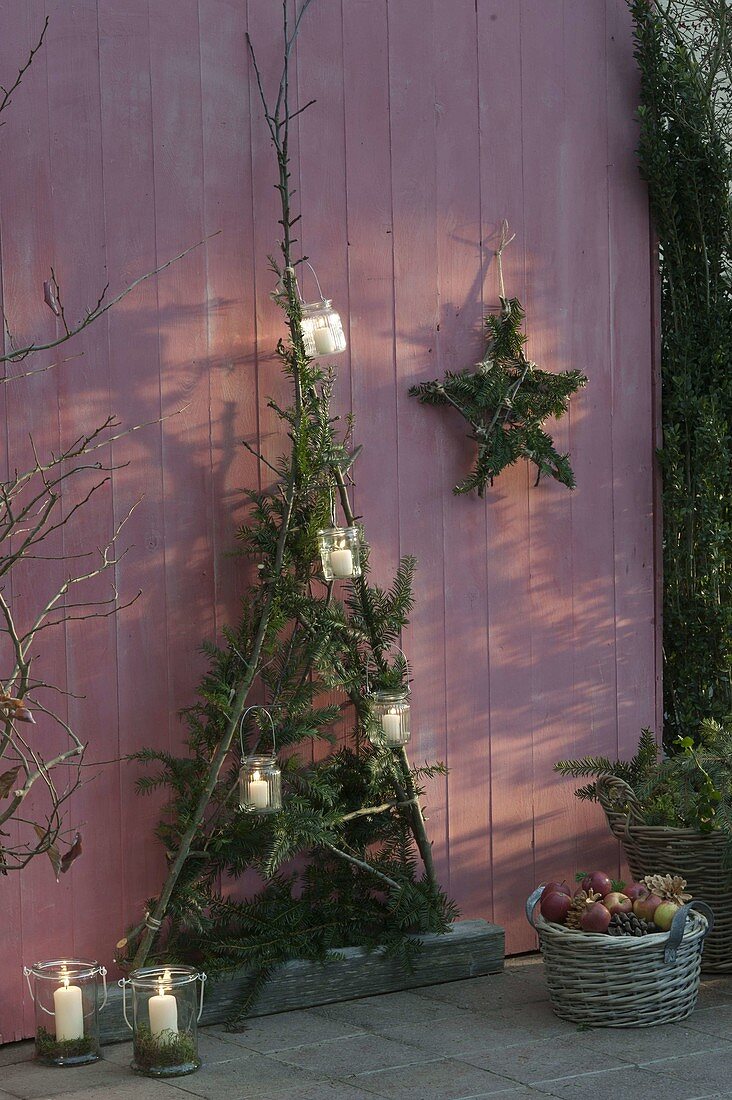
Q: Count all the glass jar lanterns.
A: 6